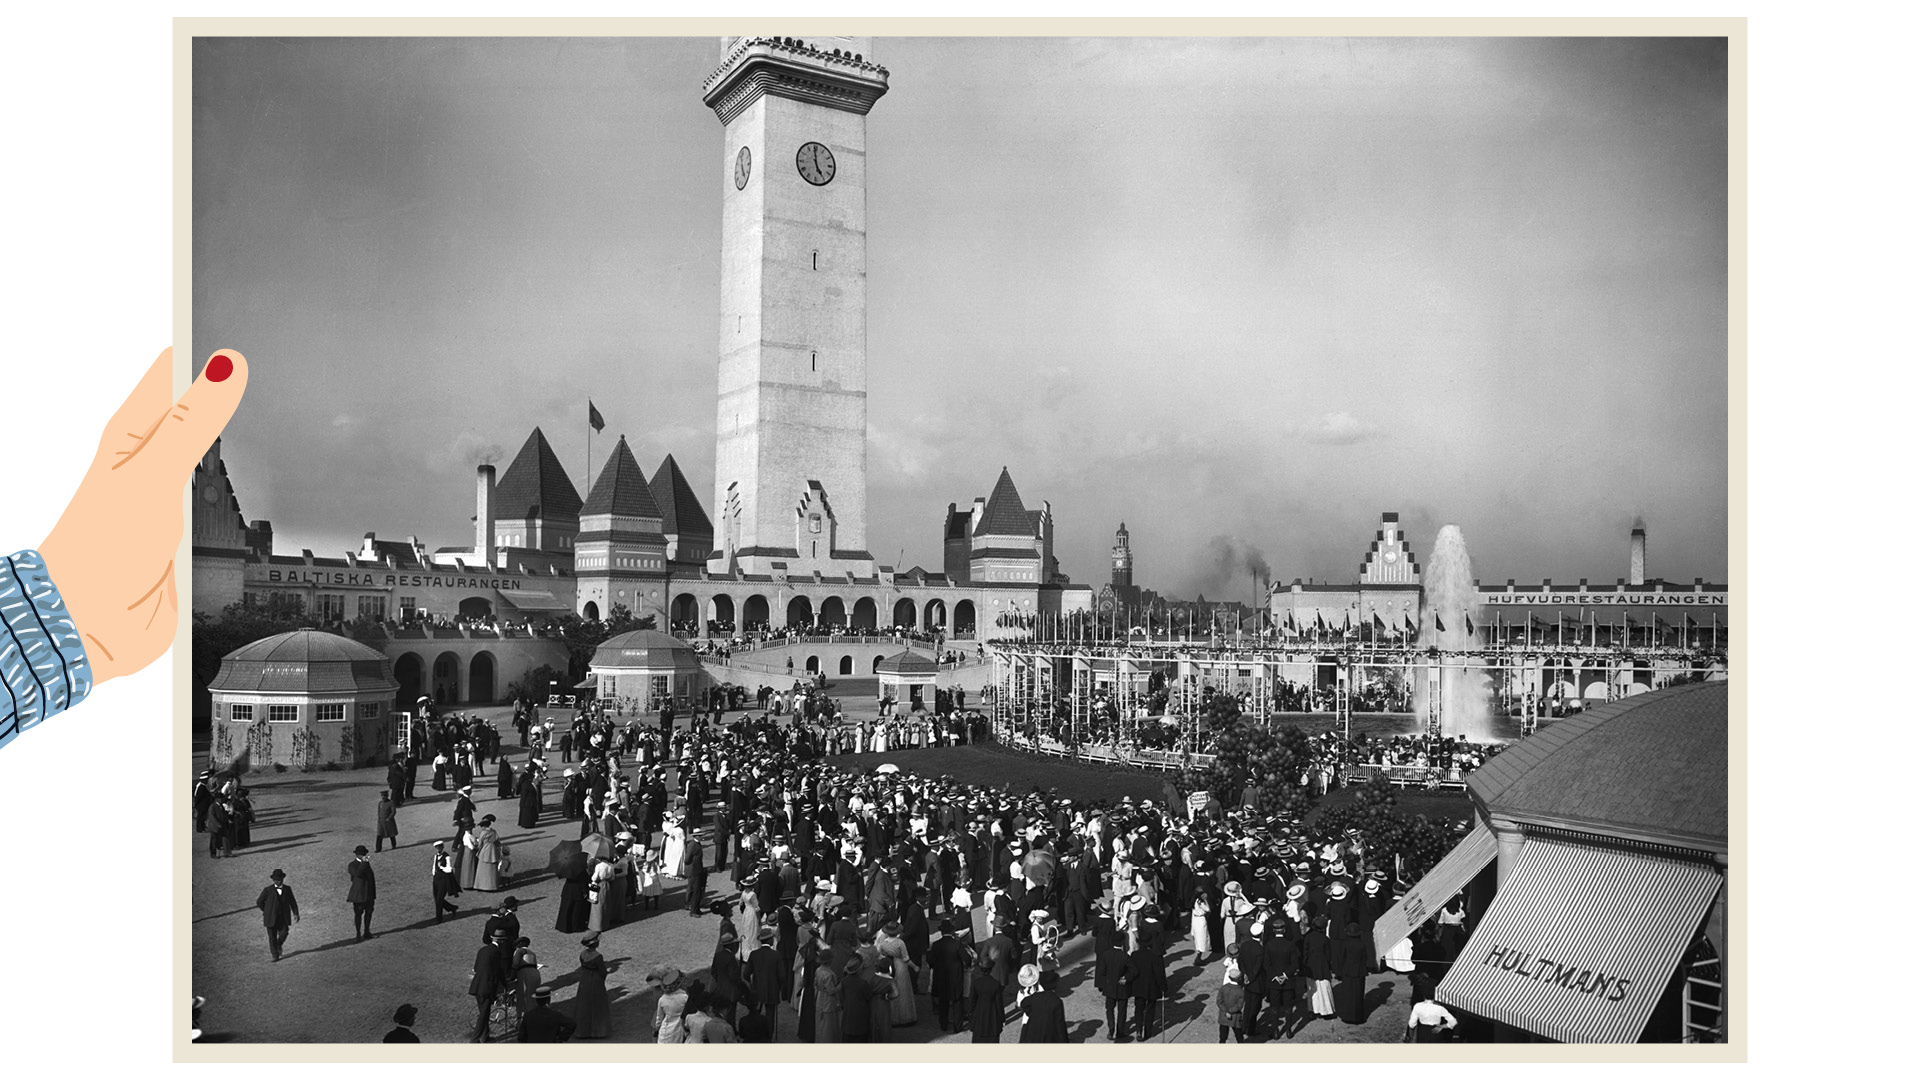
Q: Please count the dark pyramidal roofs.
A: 4